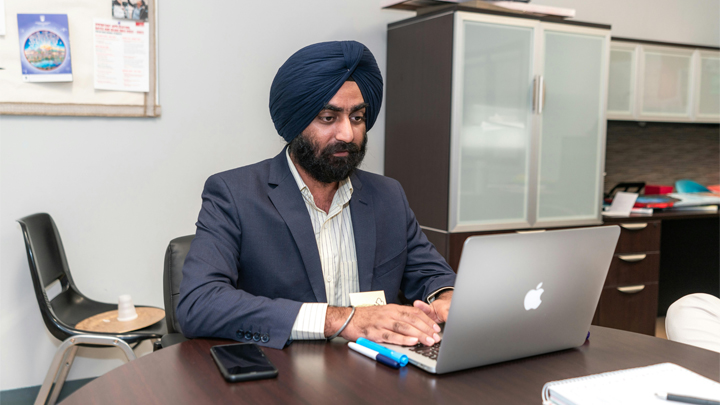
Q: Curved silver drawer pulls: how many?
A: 3